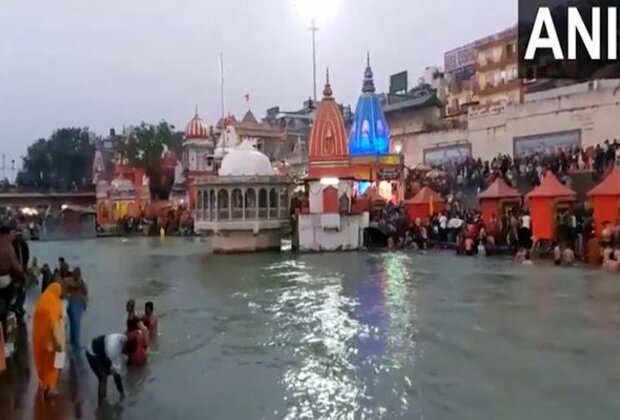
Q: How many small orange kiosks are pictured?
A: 4